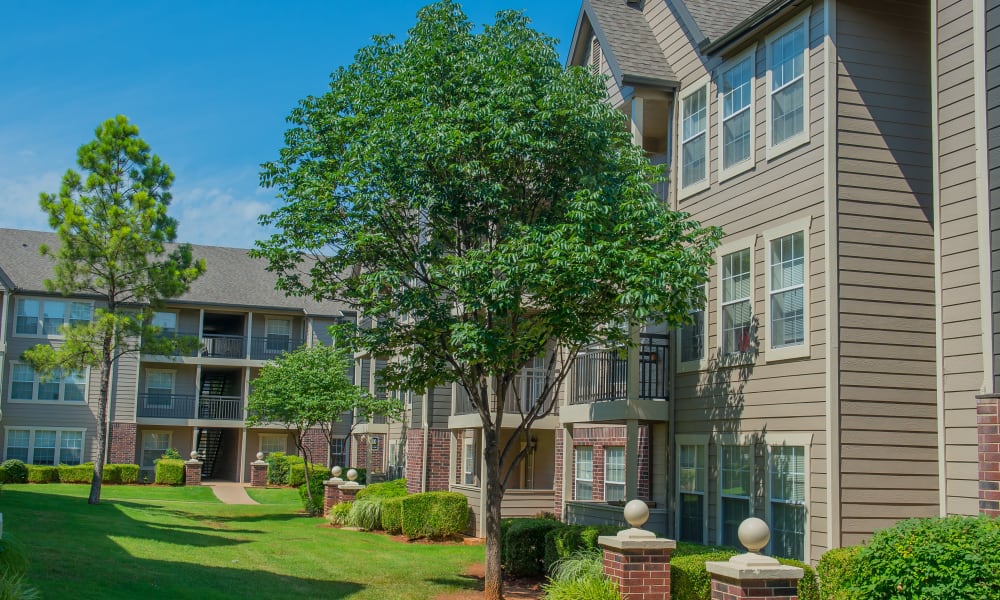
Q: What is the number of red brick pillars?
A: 6